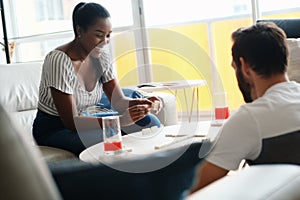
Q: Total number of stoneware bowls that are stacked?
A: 0